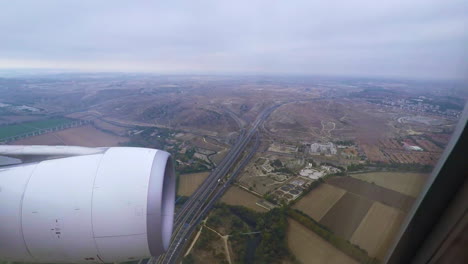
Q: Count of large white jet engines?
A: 1